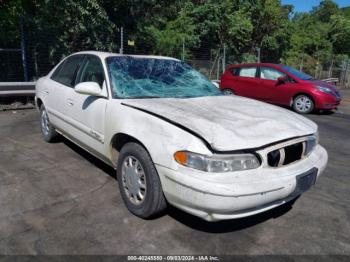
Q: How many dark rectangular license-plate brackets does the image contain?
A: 1